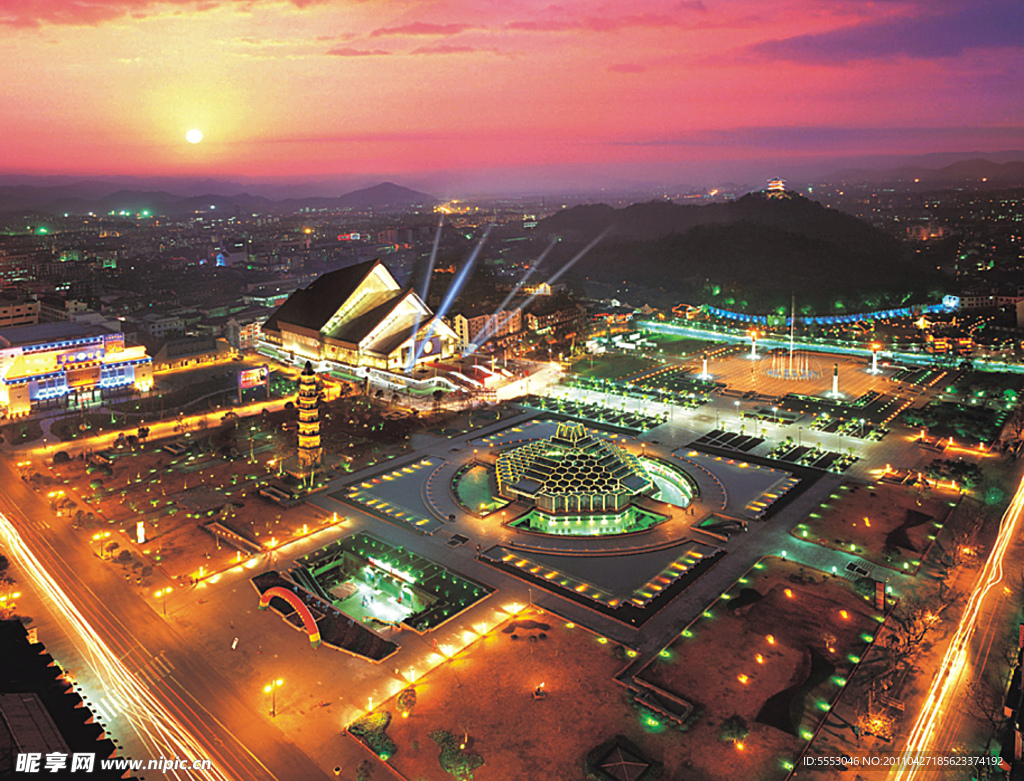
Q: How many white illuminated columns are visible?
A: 4